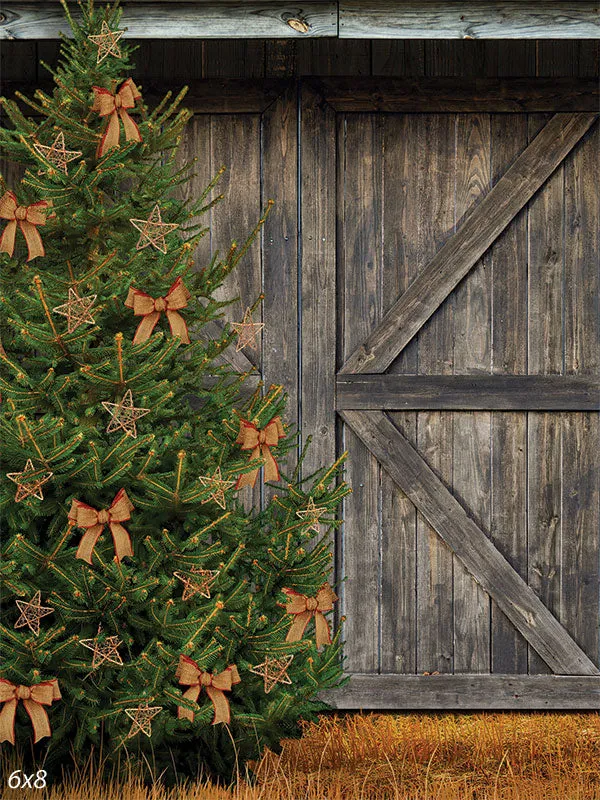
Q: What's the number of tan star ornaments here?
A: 14